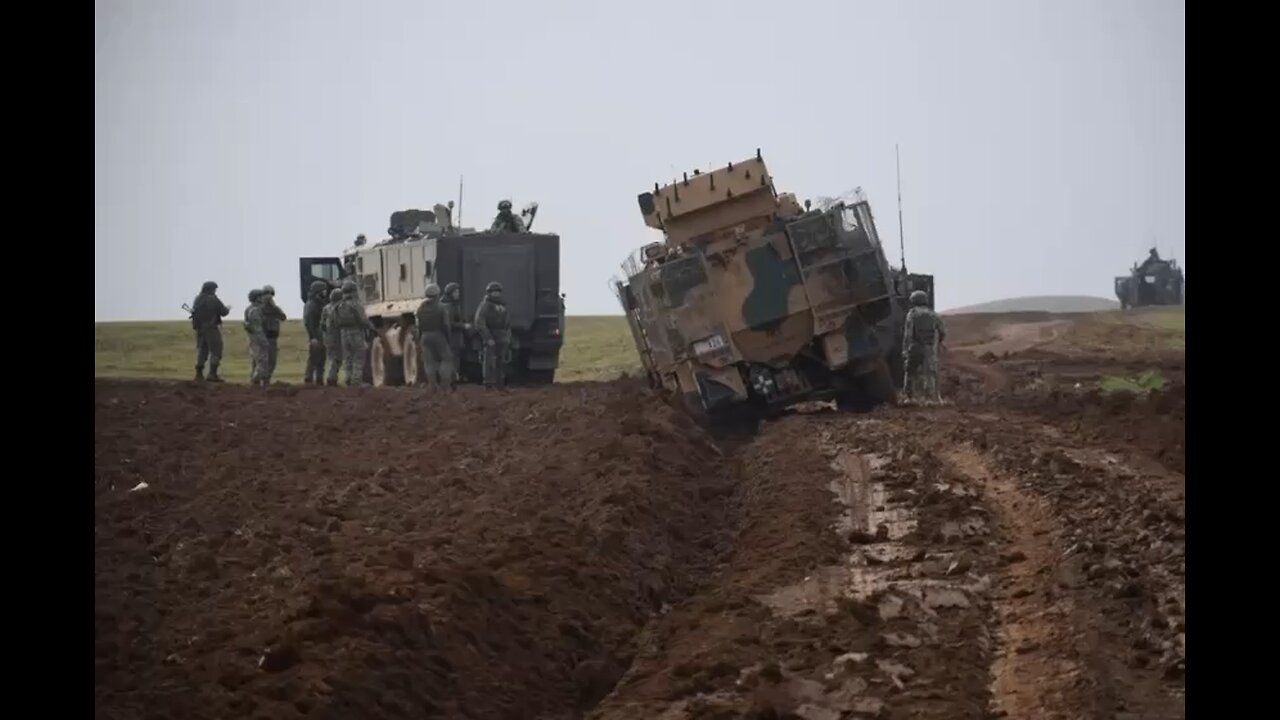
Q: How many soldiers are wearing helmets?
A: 11